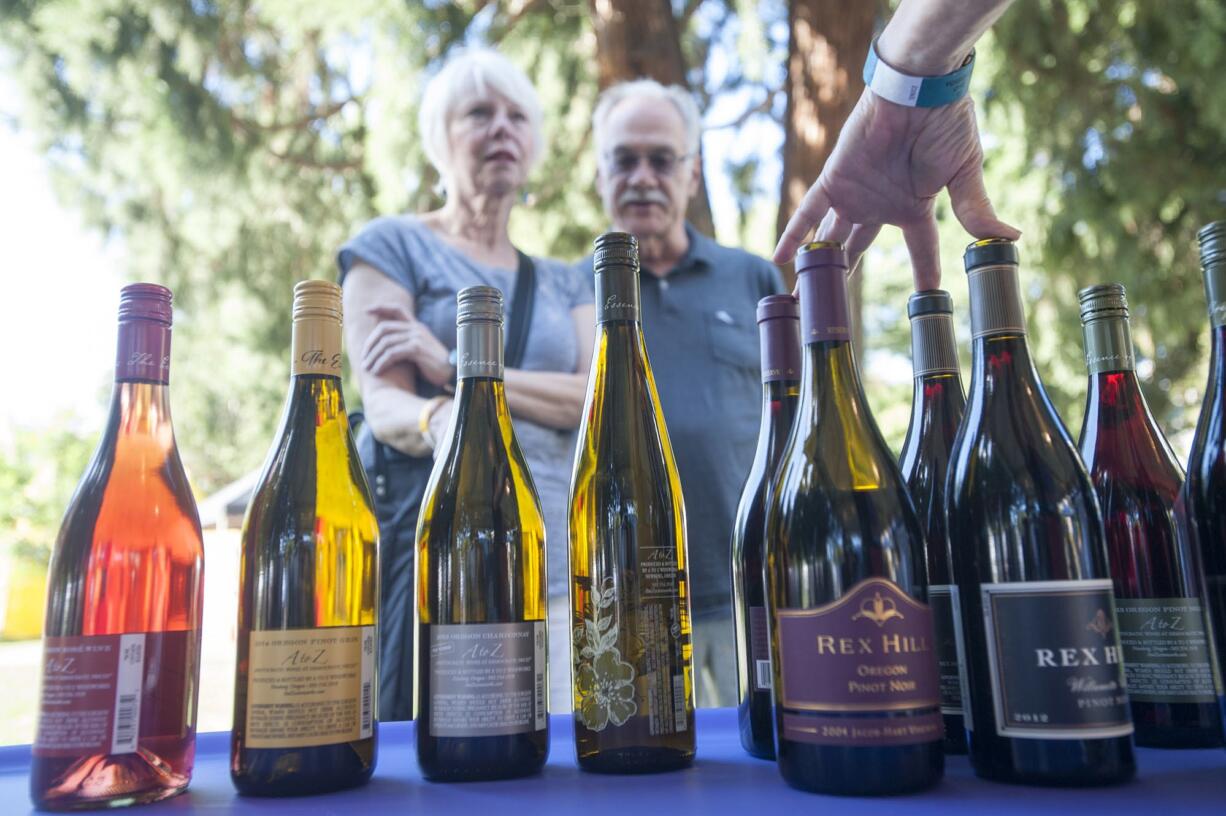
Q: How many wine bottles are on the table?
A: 10